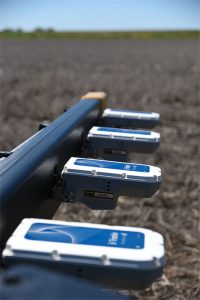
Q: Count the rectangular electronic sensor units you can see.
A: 4